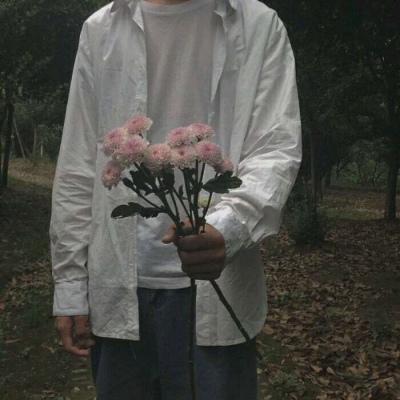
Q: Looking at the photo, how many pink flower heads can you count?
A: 10